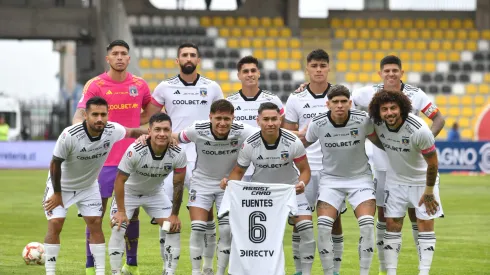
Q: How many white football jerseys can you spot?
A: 11